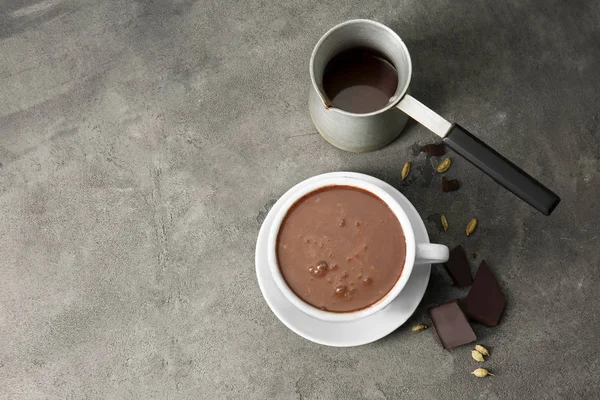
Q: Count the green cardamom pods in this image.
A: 8